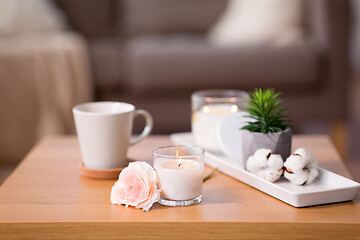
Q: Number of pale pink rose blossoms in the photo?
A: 1